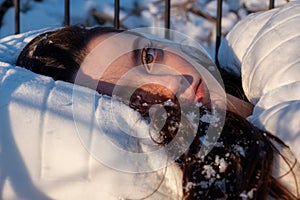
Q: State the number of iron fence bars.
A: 6